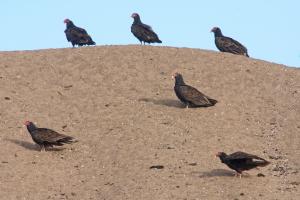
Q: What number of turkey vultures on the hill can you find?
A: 6